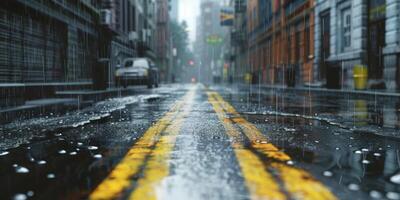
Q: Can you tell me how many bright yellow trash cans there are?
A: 1